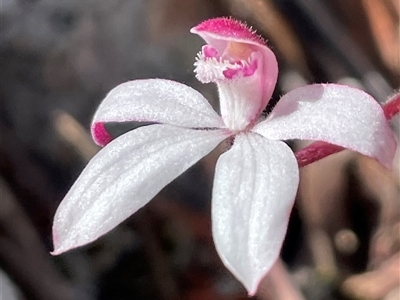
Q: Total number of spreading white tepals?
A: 4